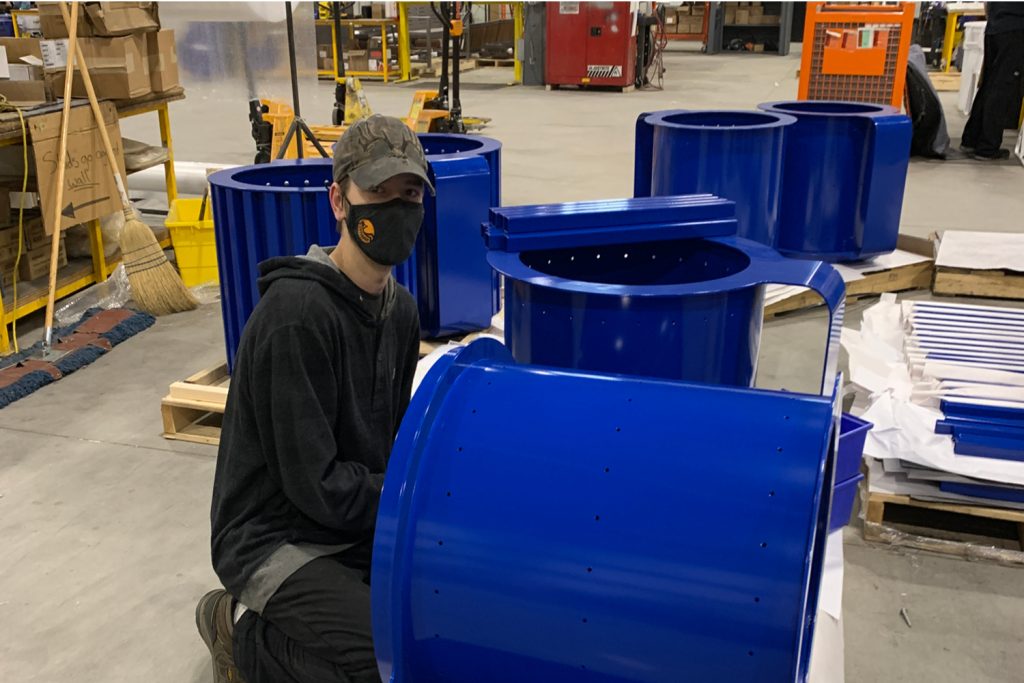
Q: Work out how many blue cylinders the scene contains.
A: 6